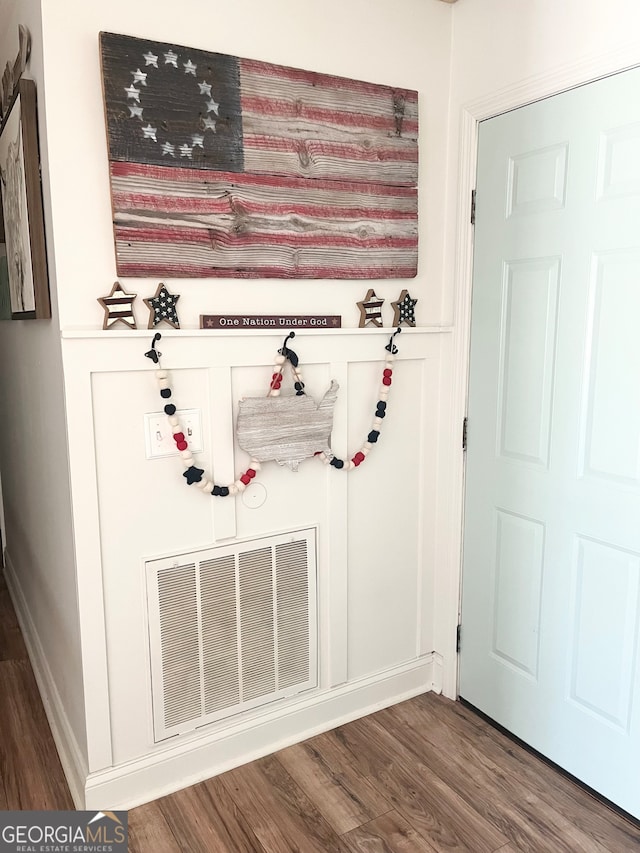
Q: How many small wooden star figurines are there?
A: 4